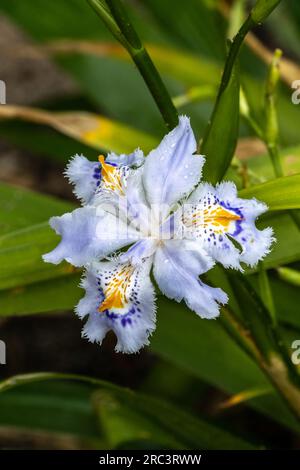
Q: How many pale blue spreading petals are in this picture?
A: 6